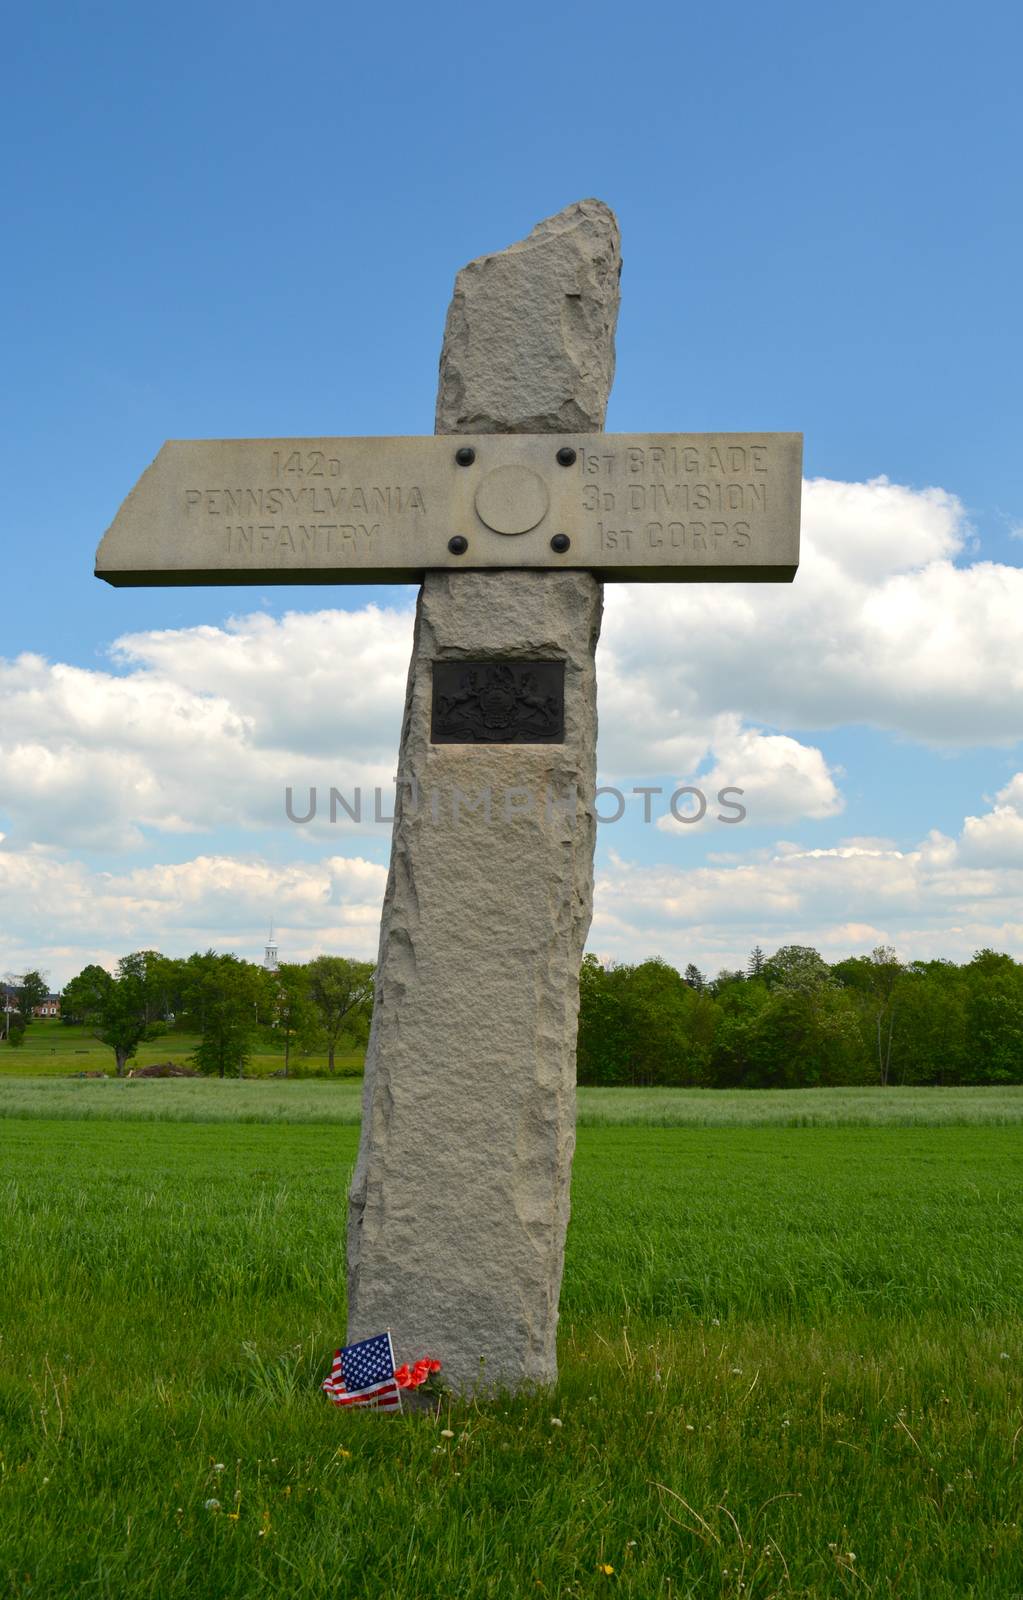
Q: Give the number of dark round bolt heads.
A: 4